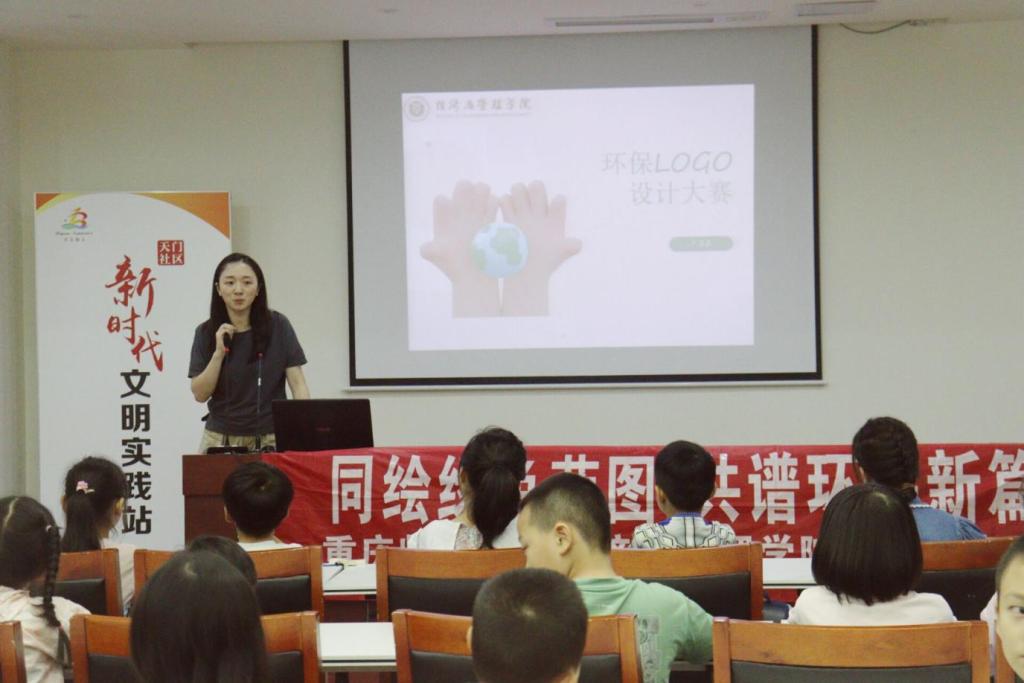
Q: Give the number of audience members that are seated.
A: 12